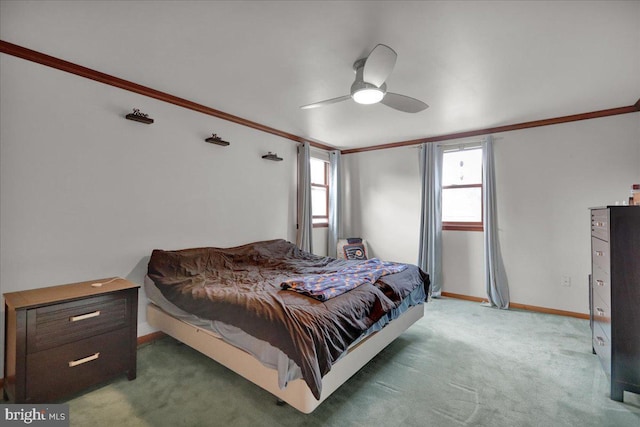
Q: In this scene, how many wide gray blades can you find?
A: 3